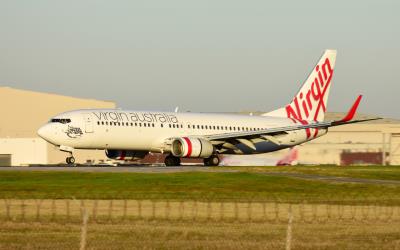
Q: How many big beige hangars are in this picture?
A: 2